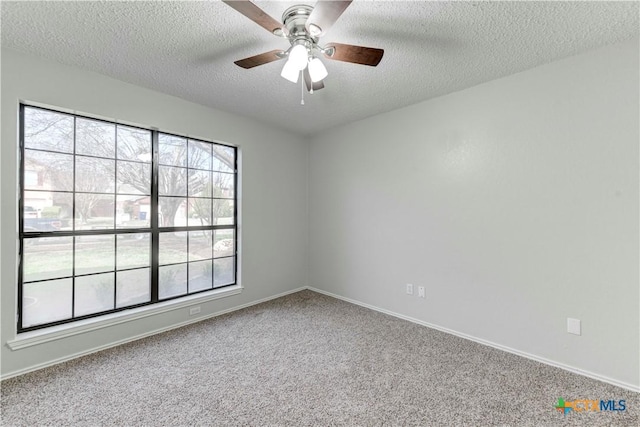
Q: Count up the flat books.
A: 0